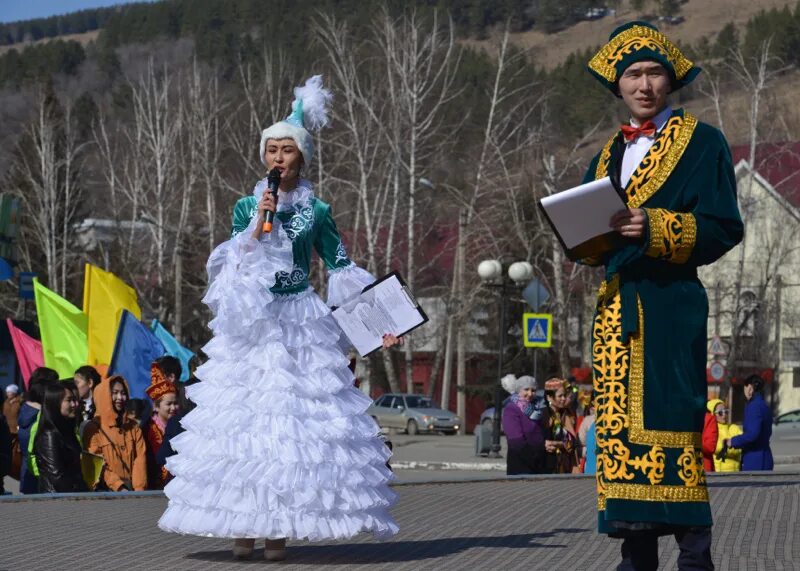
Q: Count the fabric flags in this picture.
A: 5